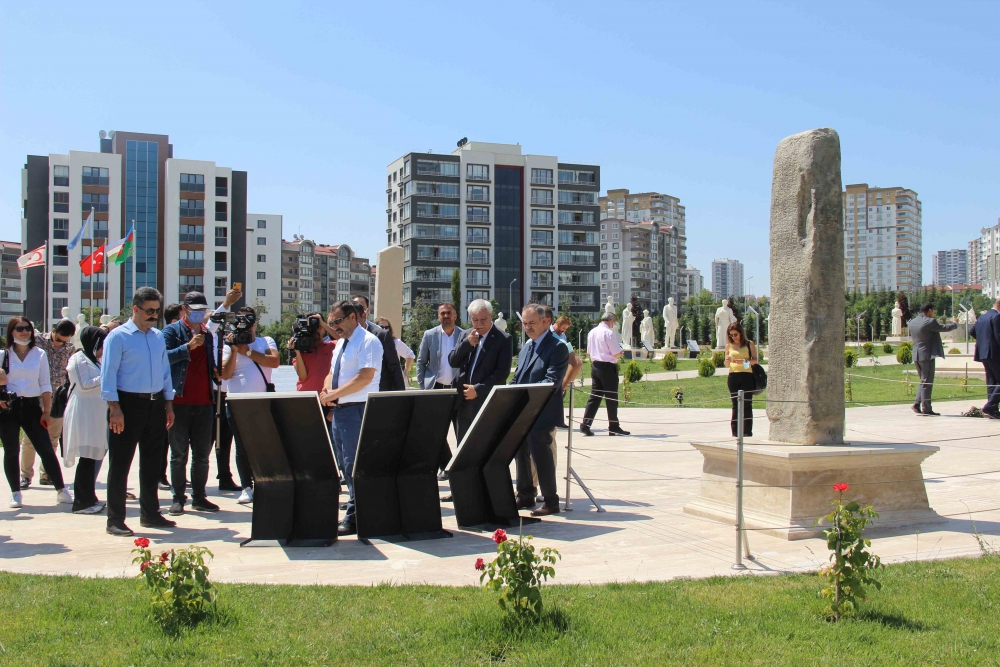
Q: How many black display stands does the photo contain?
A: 3